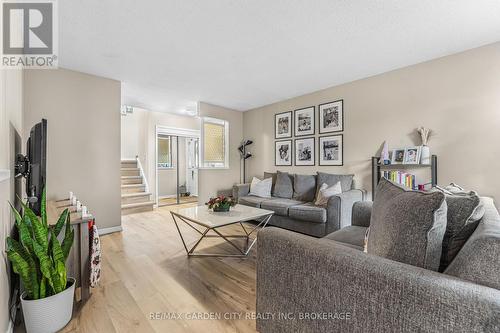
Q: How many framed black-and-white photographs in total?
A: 6